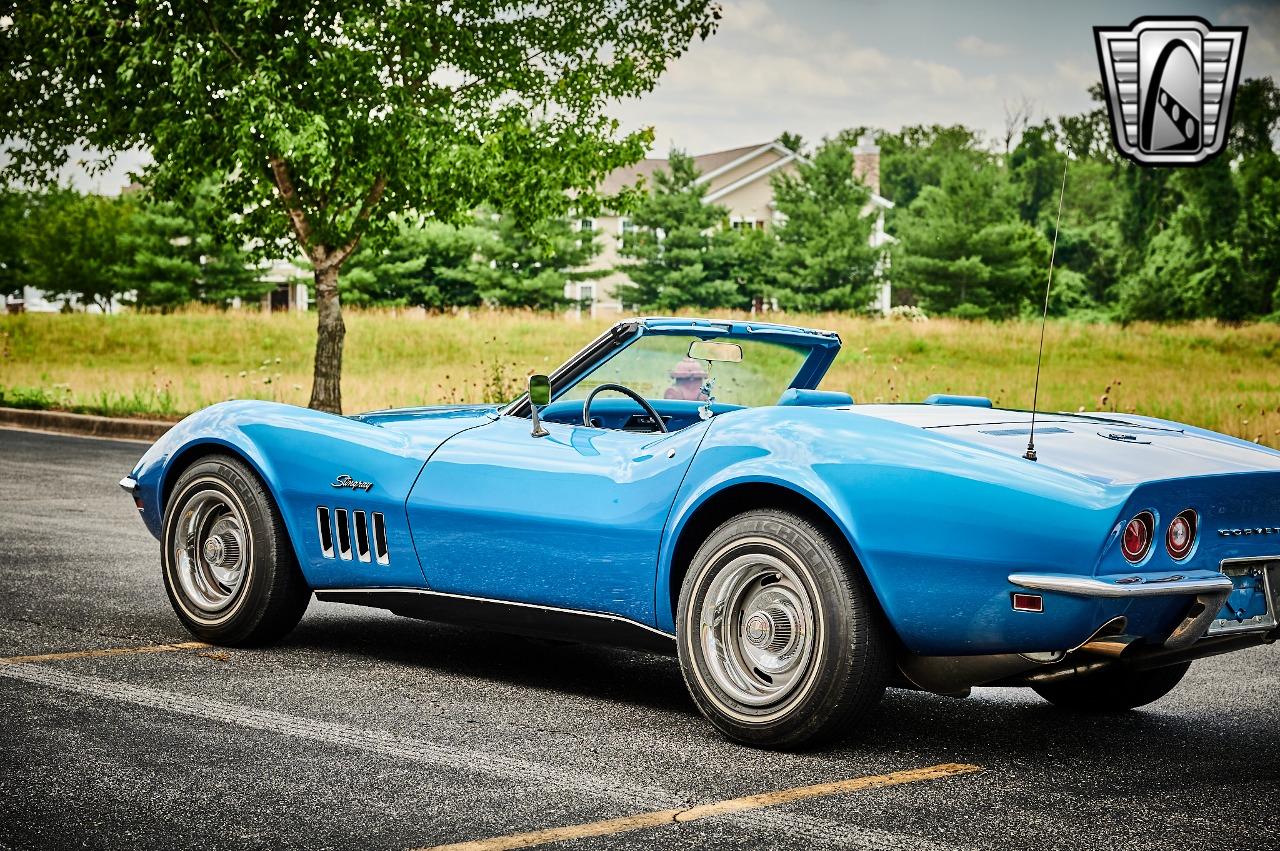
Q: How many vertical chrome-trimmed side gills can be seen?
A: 4